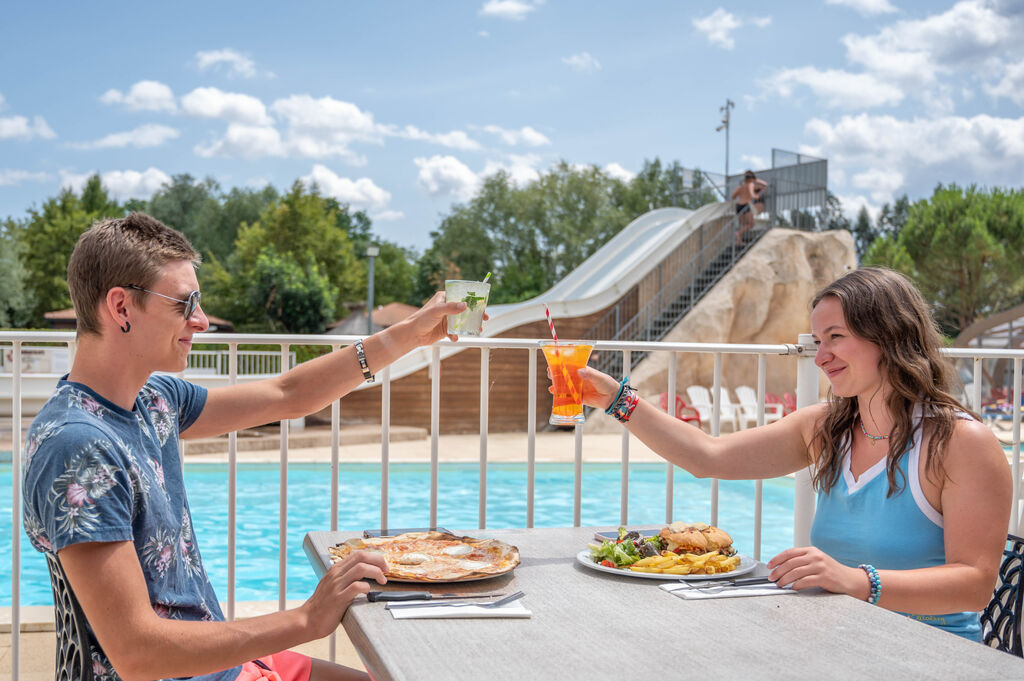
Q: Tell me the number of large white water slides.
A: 1